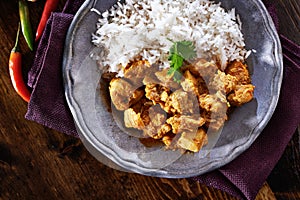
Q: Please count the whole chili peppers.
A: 3